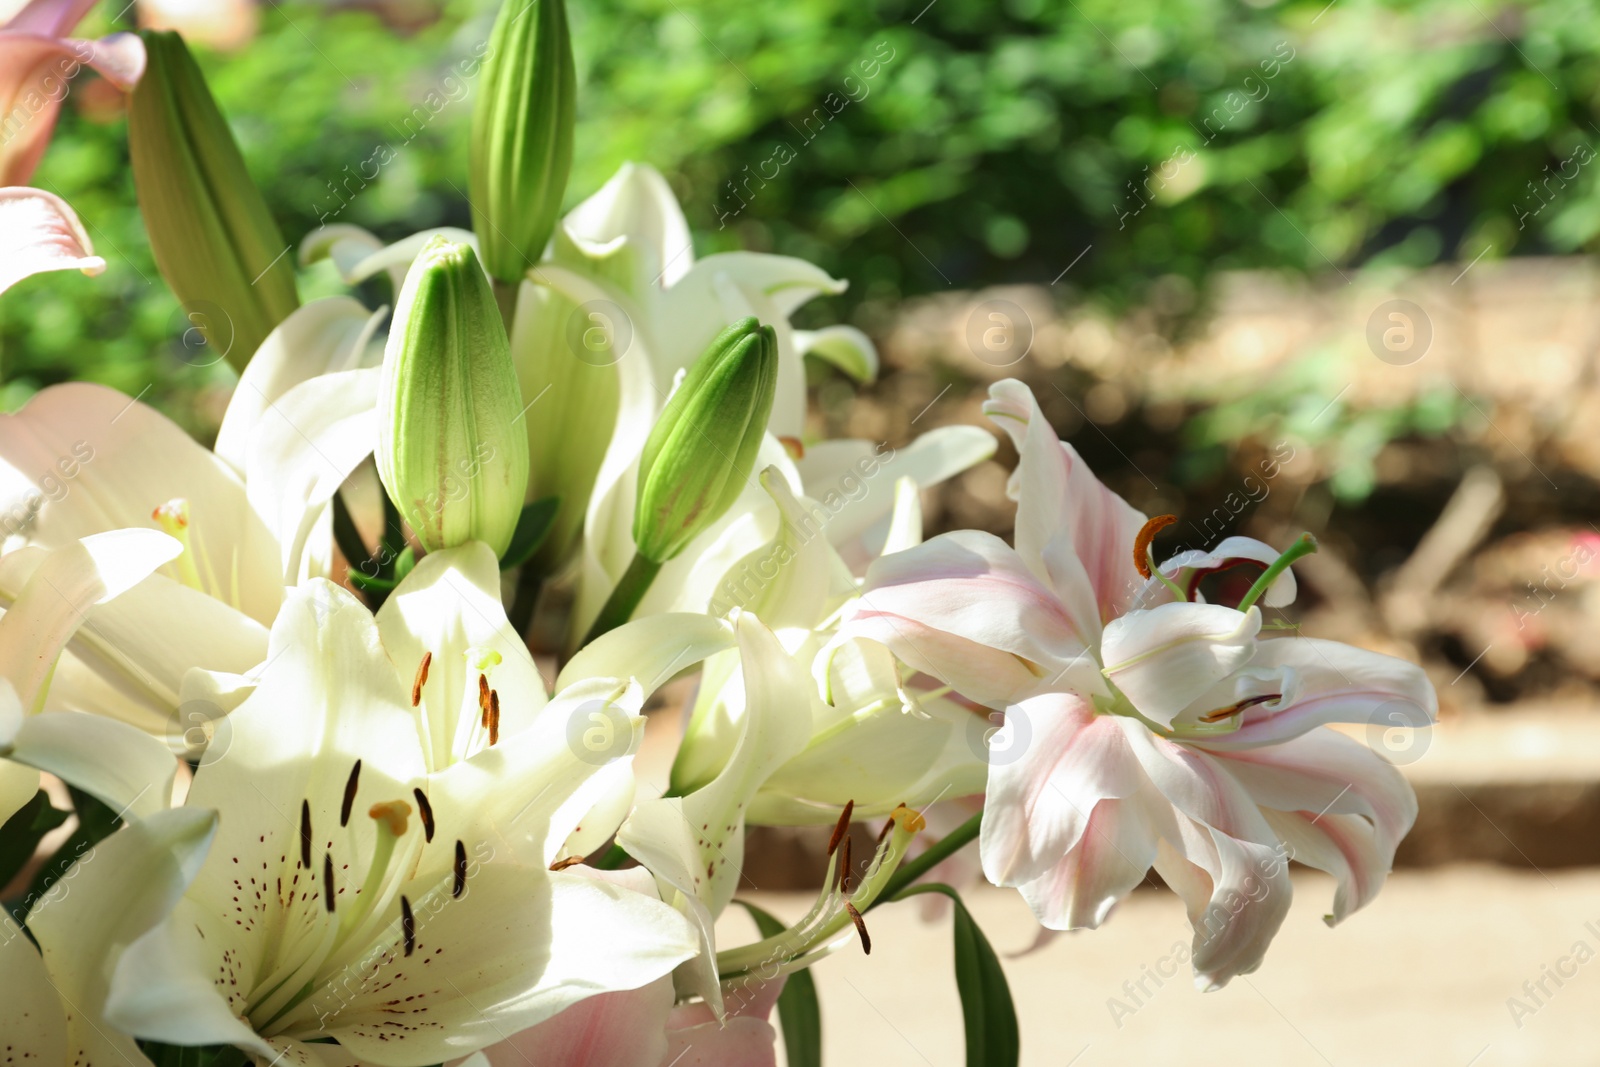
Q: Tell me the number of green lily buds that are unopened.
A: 4